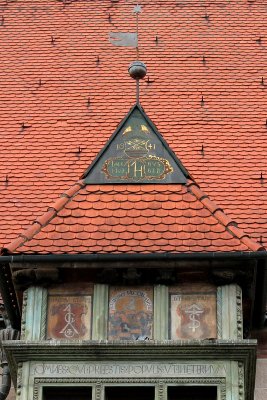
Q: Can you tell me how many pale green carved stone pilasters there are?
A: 4